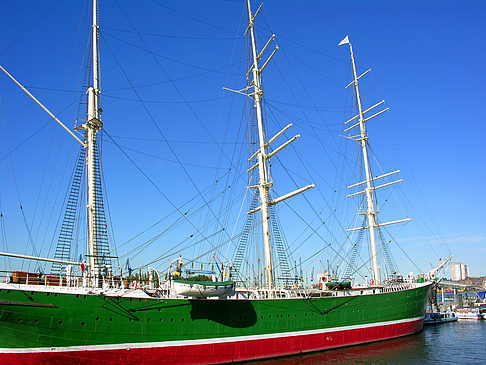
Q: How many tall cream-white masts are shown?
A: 3